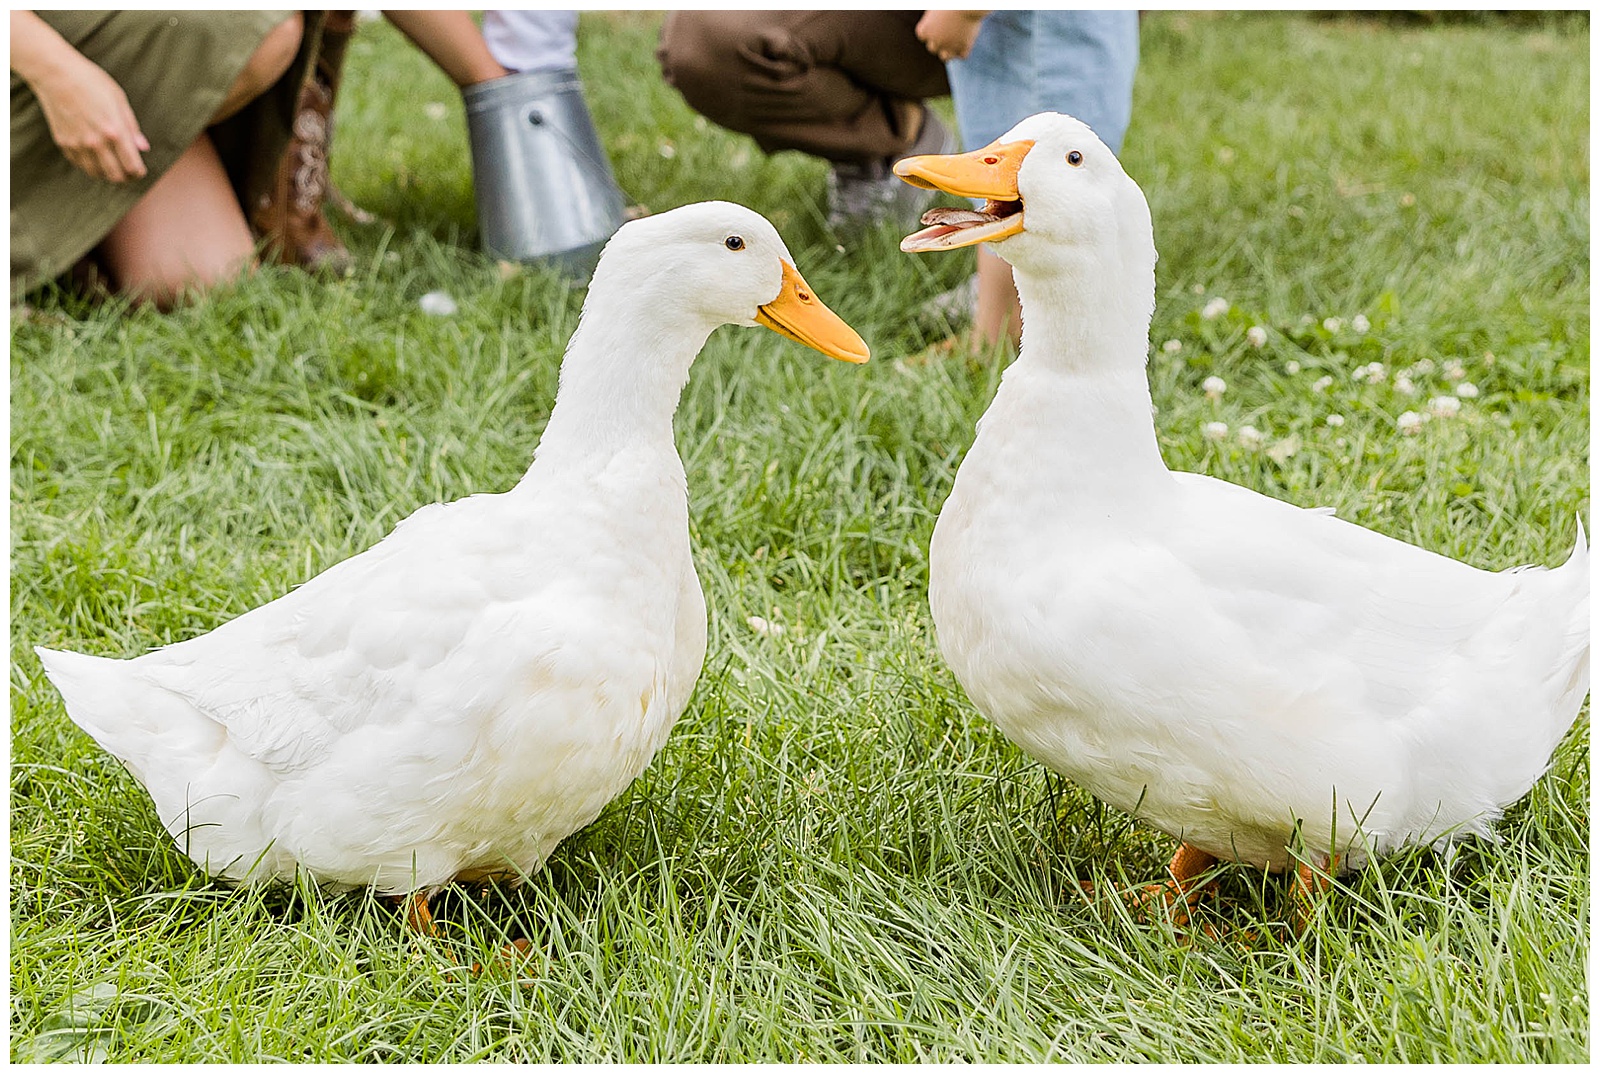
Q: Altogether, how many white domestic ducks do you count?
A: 2